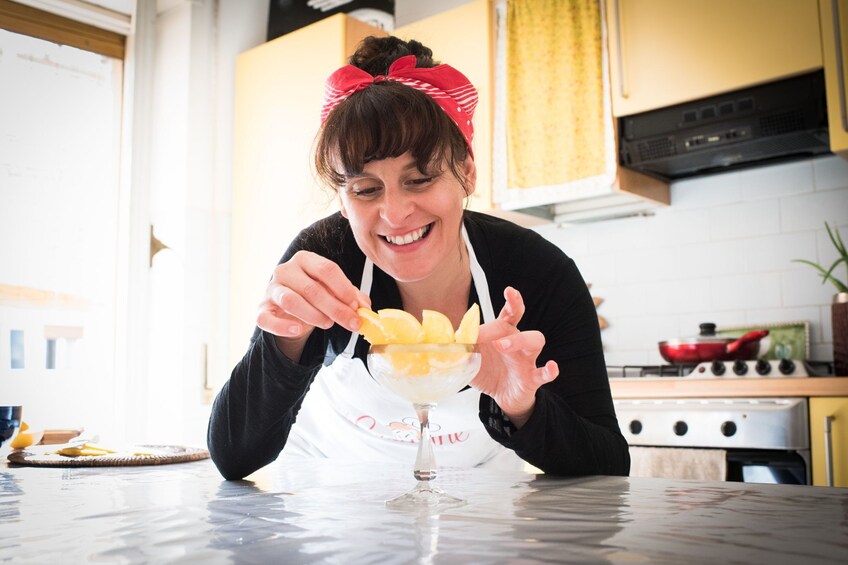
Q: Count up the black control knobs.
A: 7